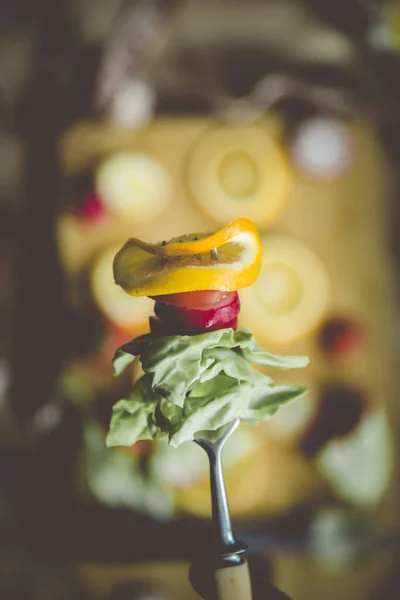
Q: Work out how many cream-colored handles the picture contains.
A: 1